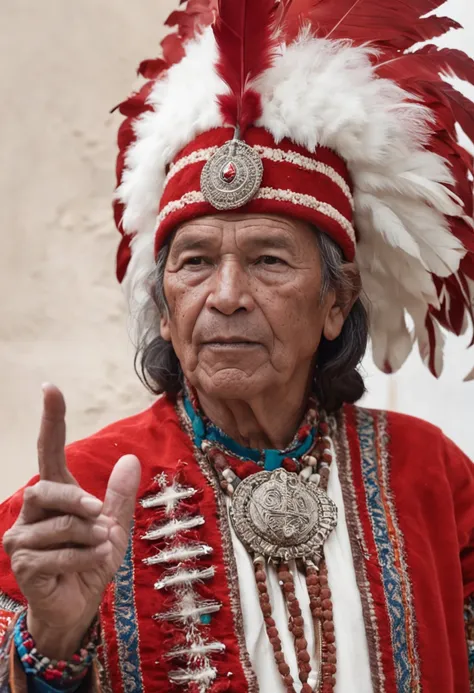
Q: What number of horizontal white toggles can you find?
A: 7